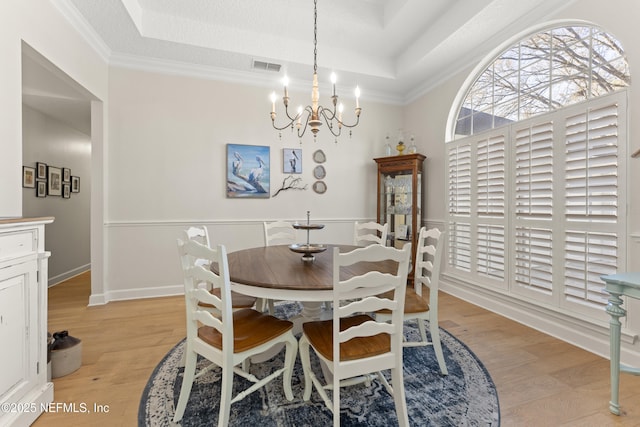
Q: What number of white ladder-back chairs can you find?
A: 6